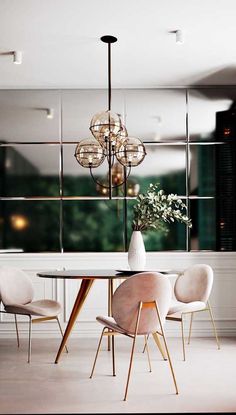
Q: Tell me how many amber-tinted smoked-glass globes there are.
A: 4